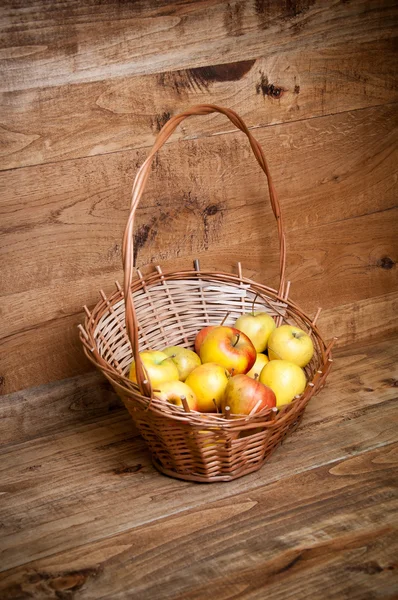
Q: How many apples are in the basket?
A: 11